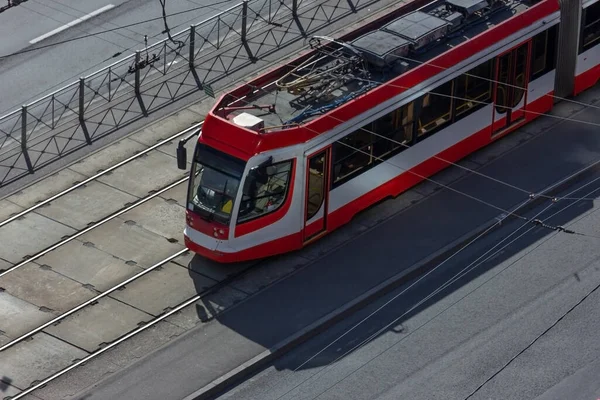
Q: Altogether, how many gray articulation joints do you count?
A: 1